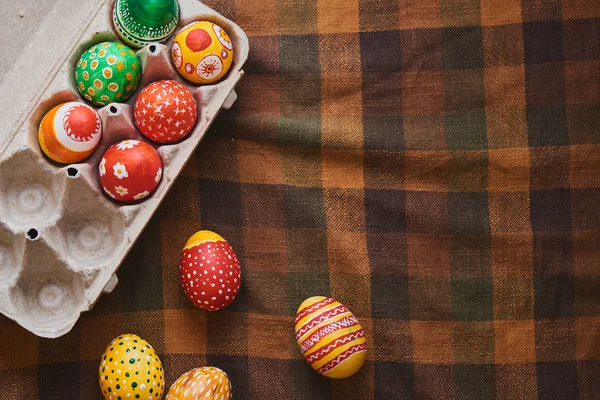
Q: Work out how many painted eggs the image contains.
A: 10